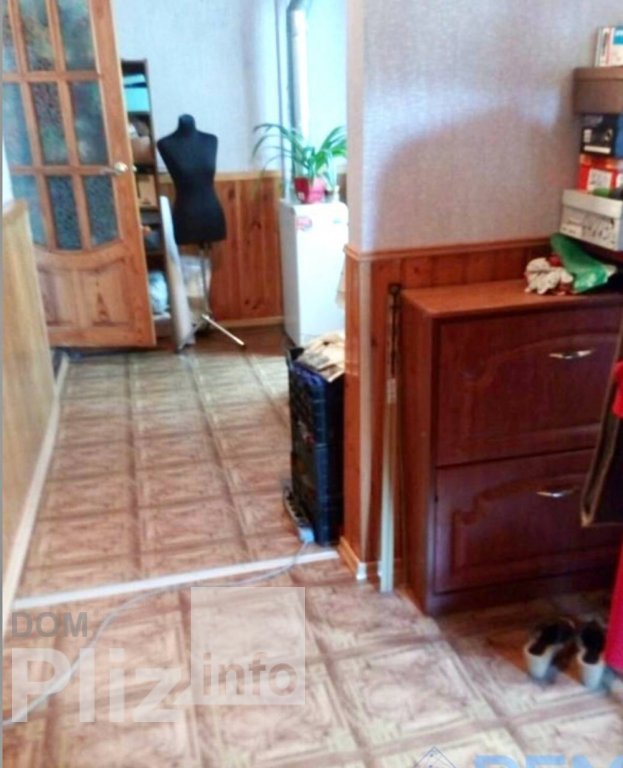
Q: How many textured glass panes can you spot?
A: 9